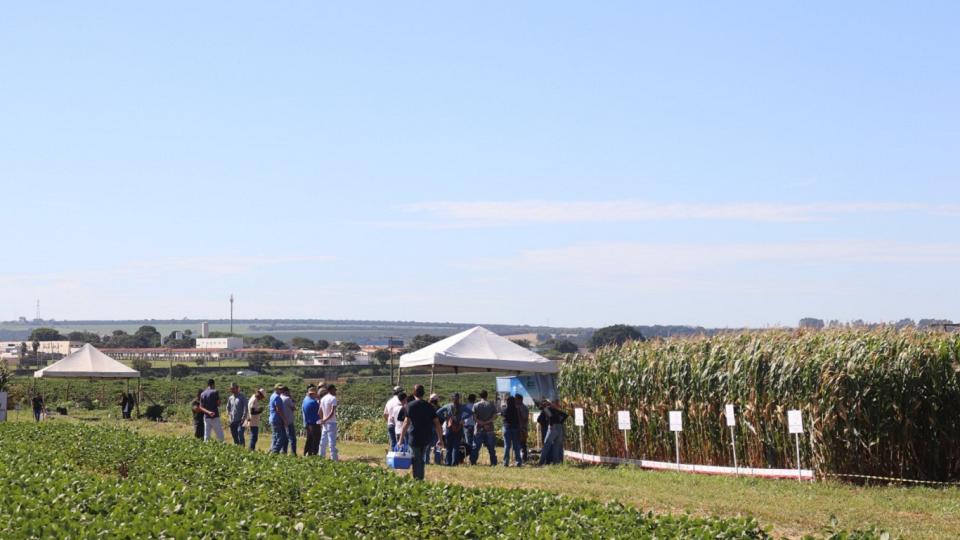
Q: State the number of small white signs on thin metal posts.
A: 5